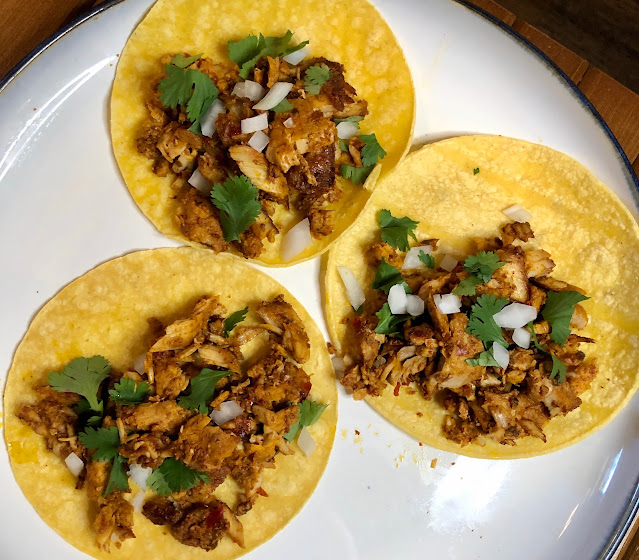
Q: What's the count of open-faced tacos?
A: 3